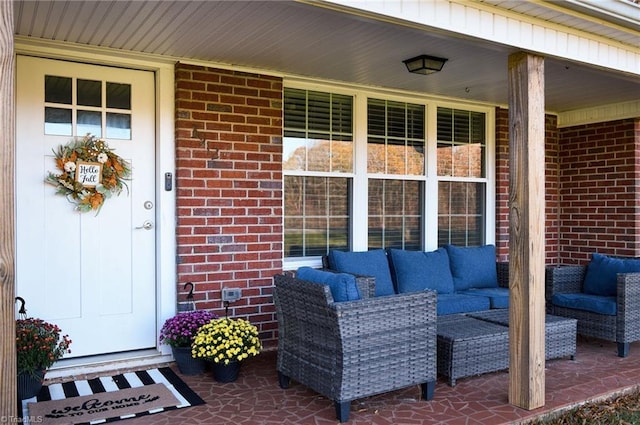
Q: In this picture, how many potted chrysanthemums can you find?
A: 3